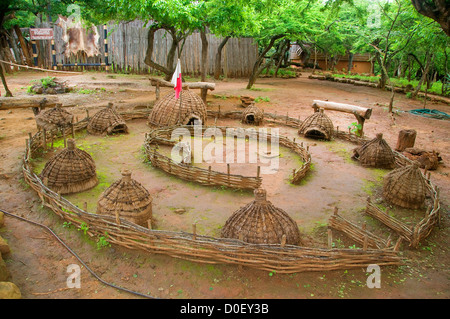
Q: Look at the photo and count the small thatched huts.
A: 10